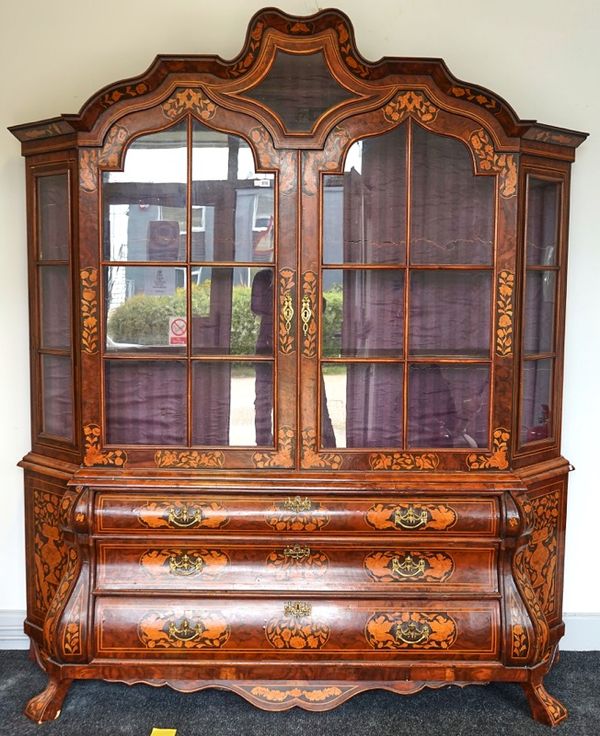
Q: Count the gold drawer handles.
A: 6